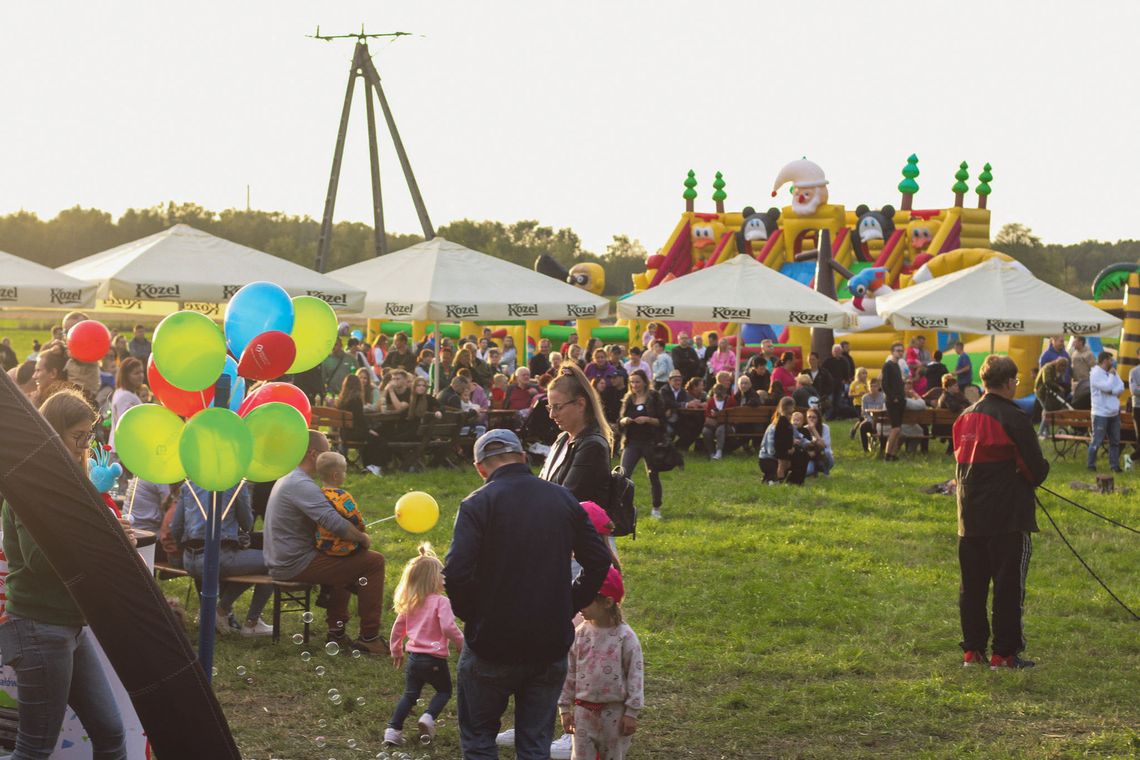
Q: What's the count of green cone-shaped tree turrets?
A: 5